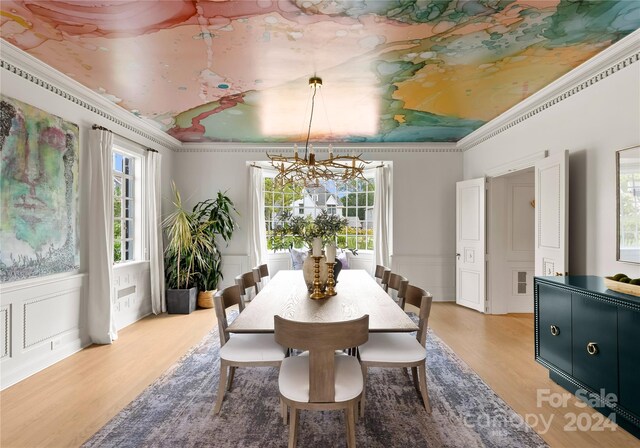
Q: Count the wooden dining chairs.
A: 7